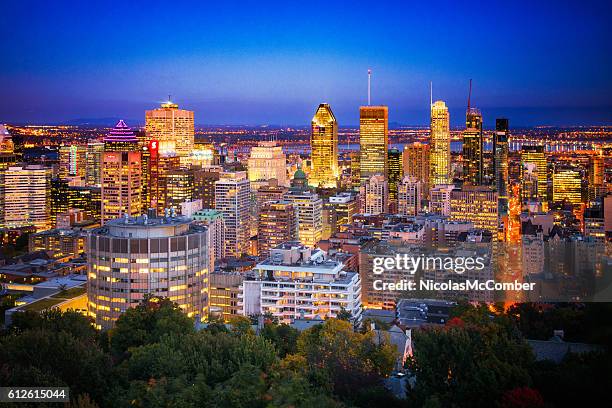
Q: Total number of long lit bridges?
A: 1